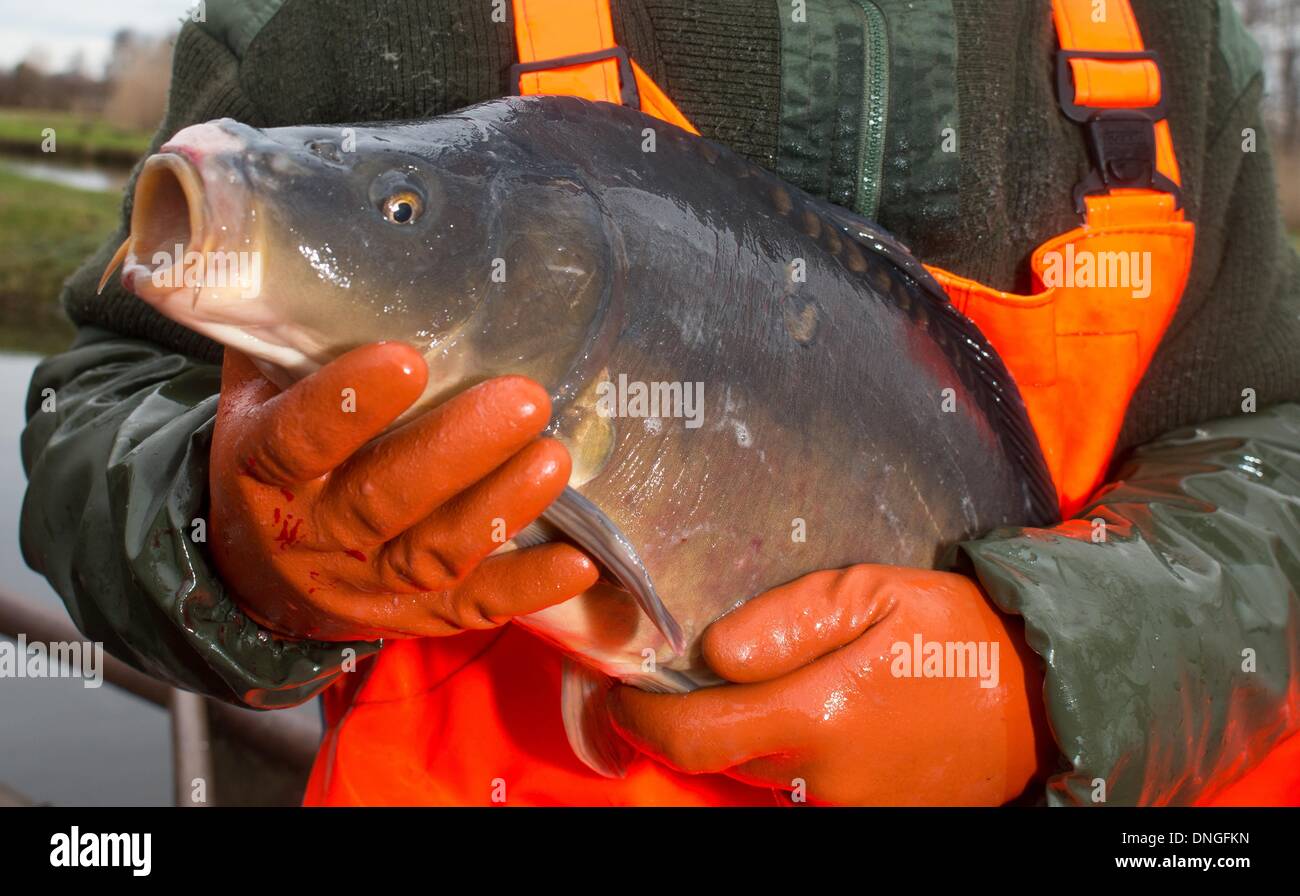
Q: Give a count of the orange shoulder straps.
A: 2